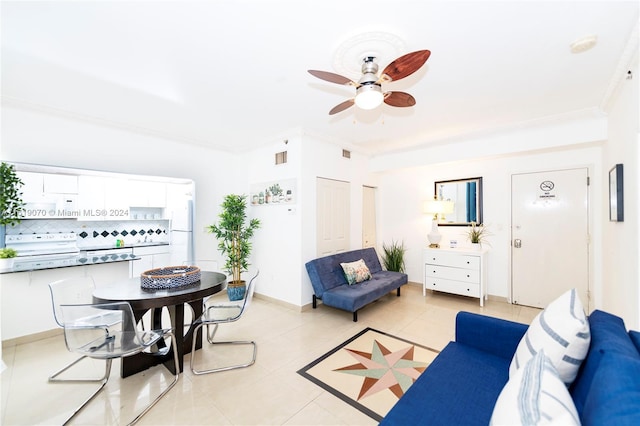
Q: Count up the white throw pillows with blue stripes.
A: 2